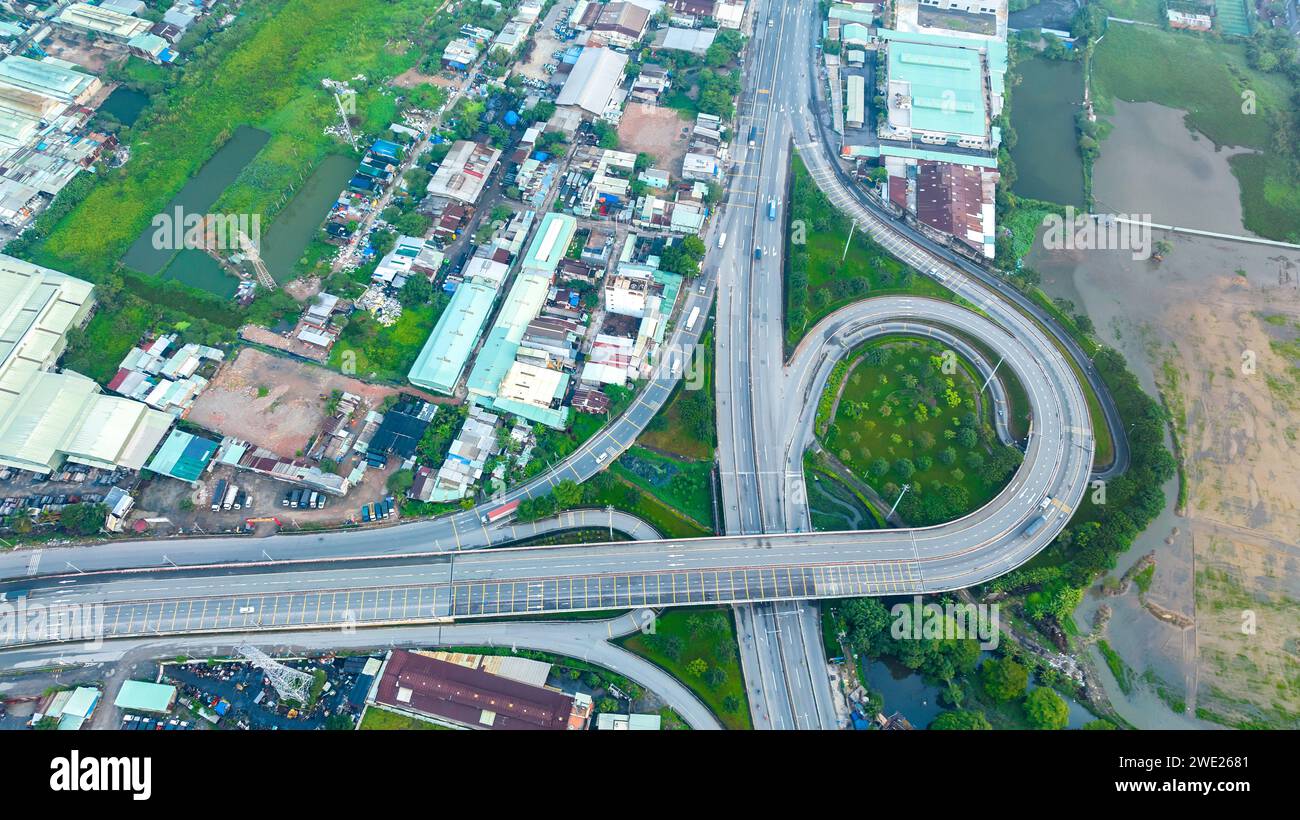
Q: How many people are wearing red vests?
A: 0